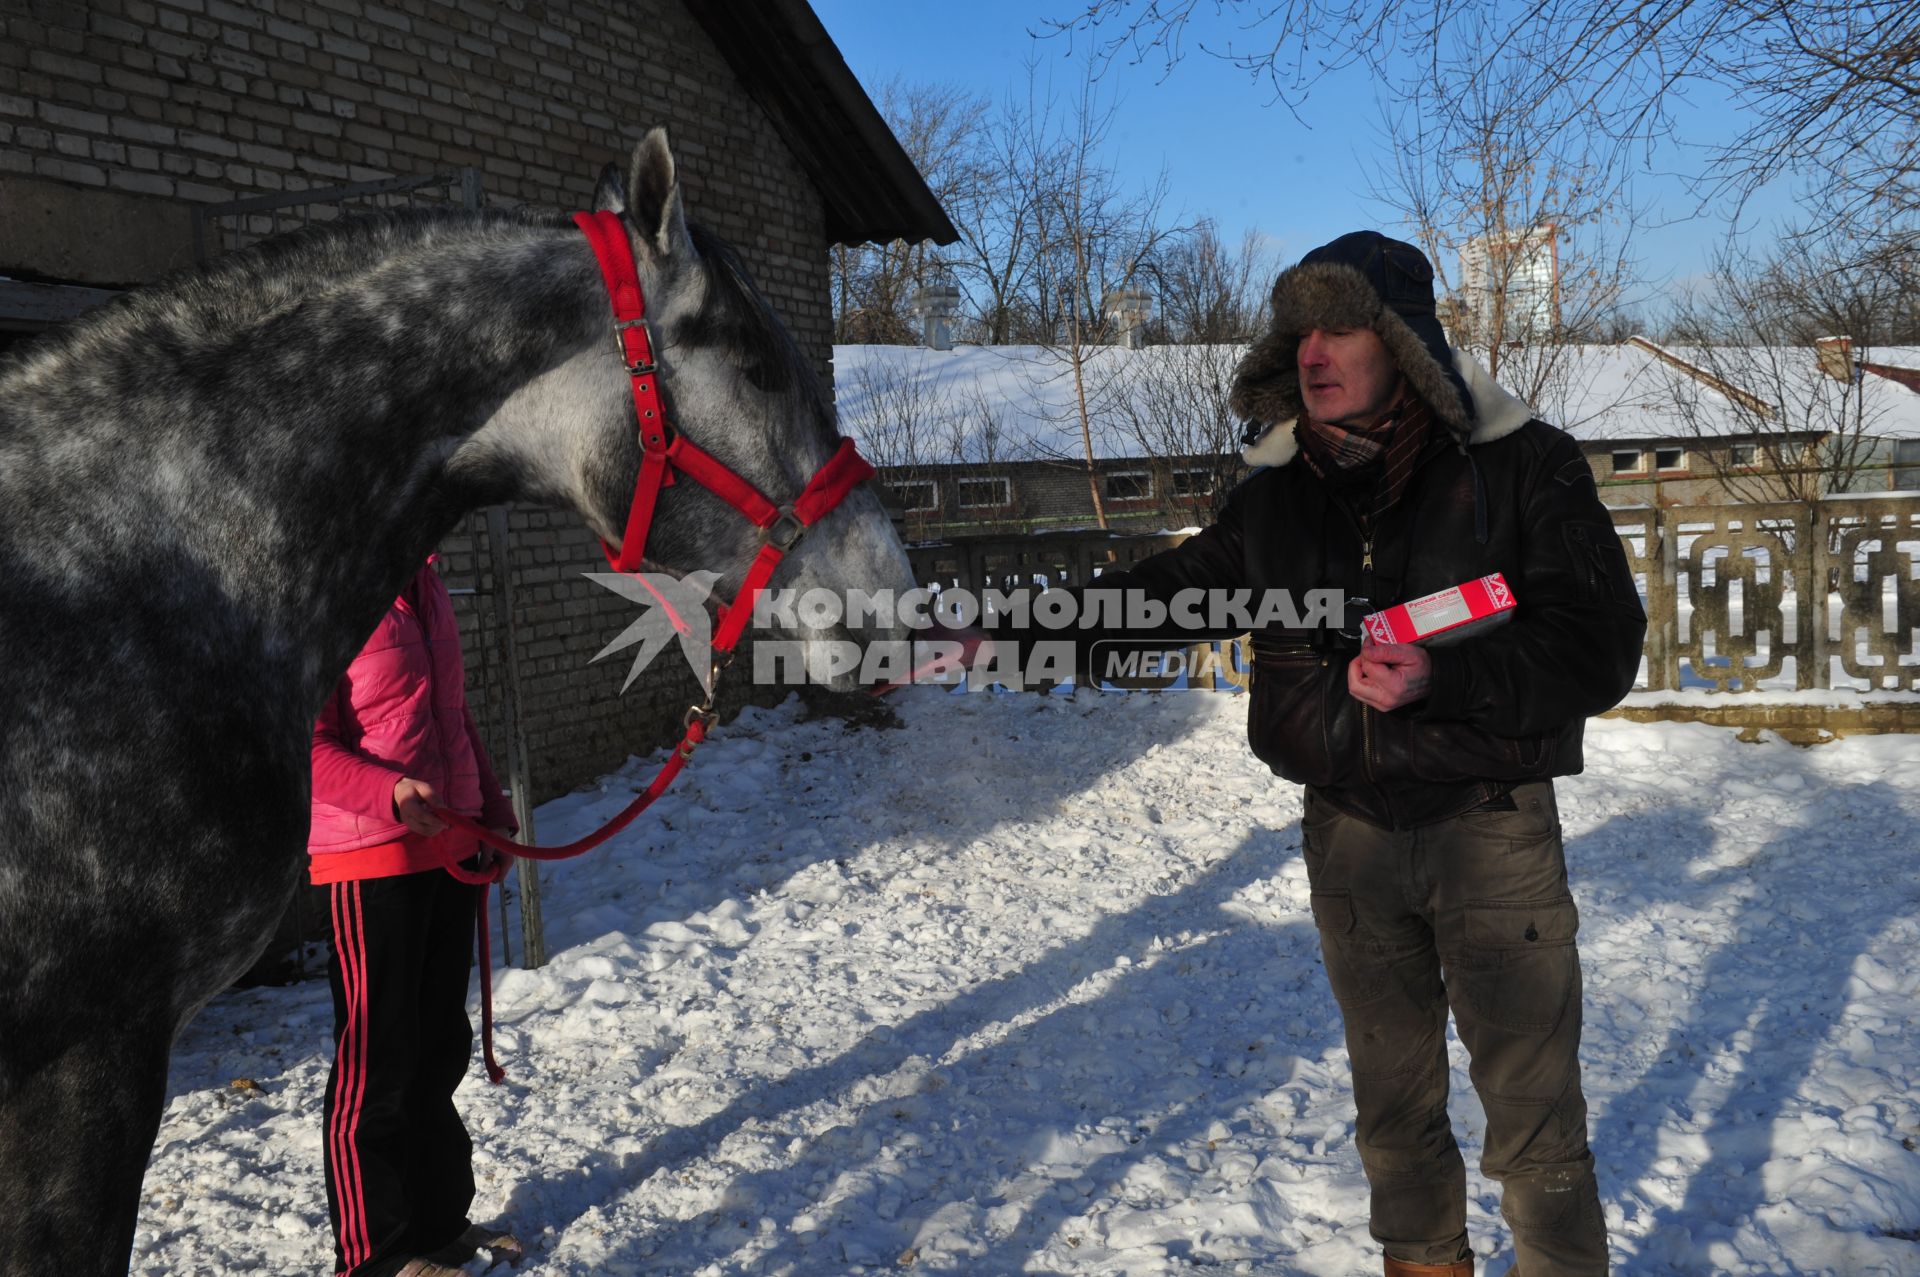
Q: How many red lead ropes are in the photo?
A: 1